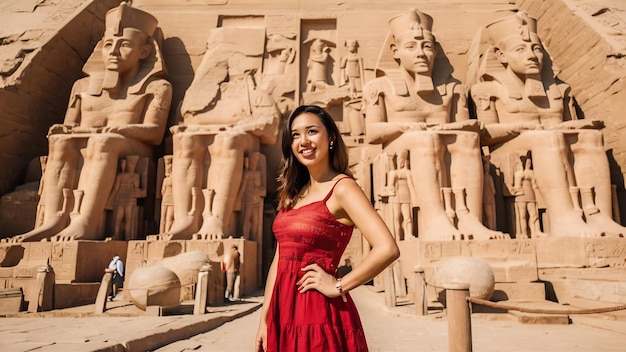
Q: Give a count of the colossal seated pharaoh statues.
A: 4